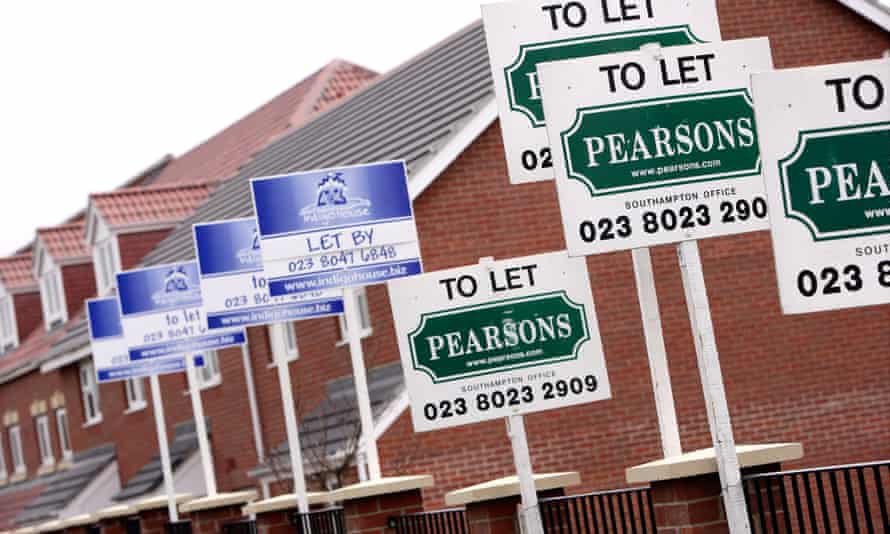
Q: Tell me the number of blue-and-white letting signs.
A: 4